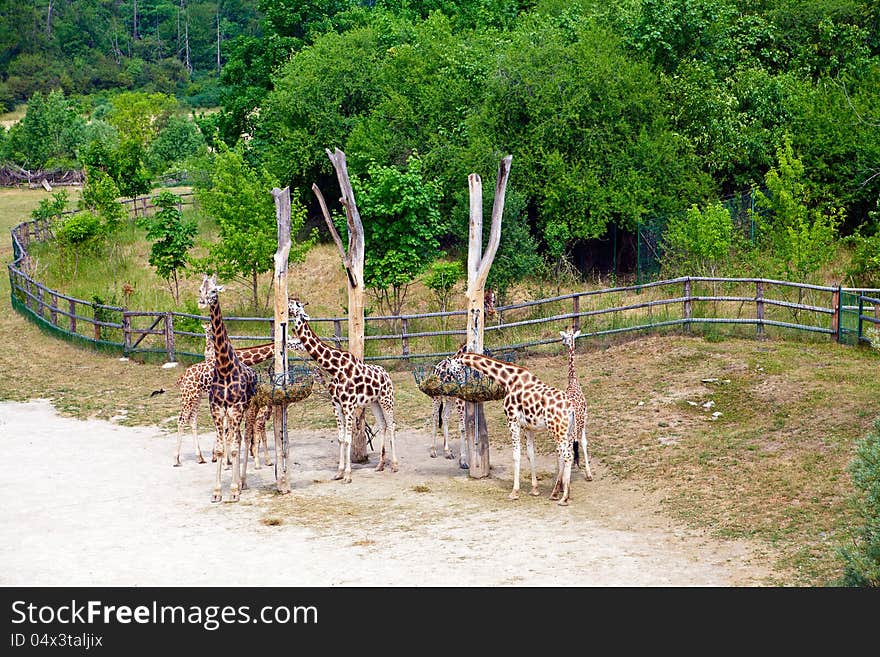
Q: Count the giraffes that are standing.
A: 7